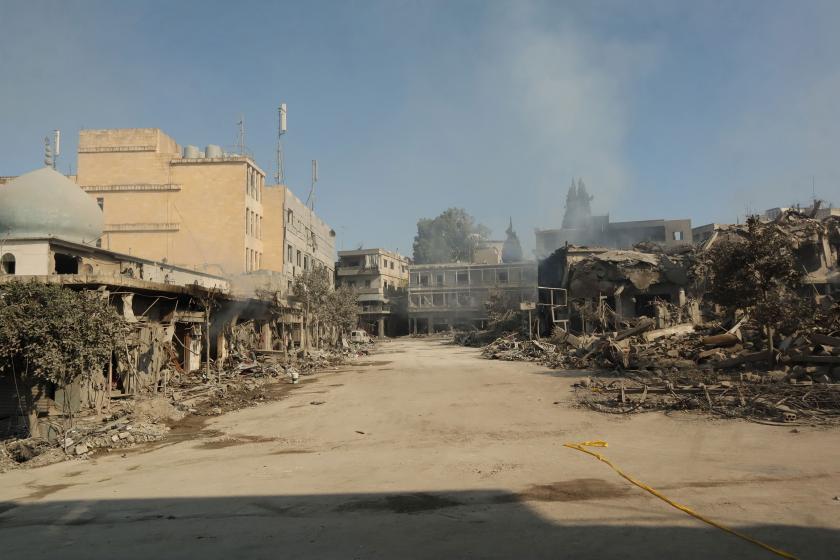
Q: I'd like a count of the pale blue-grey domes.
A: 1